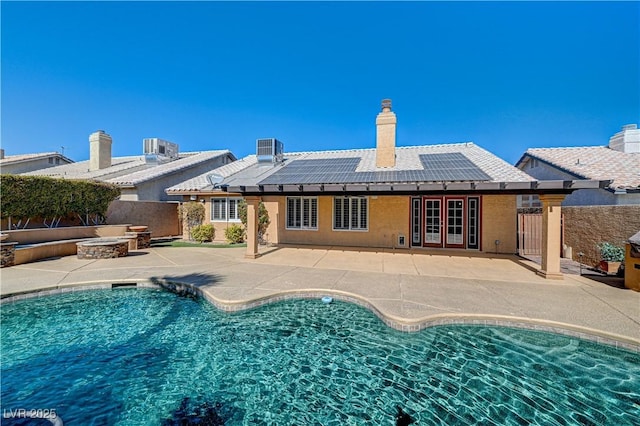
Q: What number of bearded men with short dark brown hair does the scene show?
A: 0